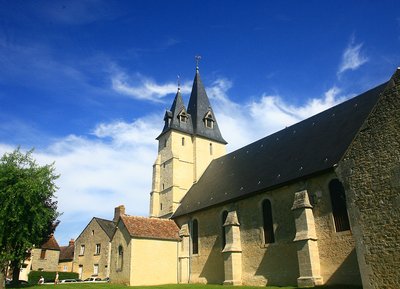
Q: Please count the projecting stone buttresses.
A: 3